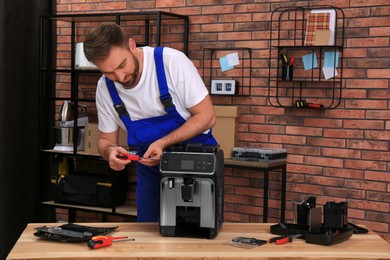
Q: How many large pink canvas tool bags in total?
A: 0